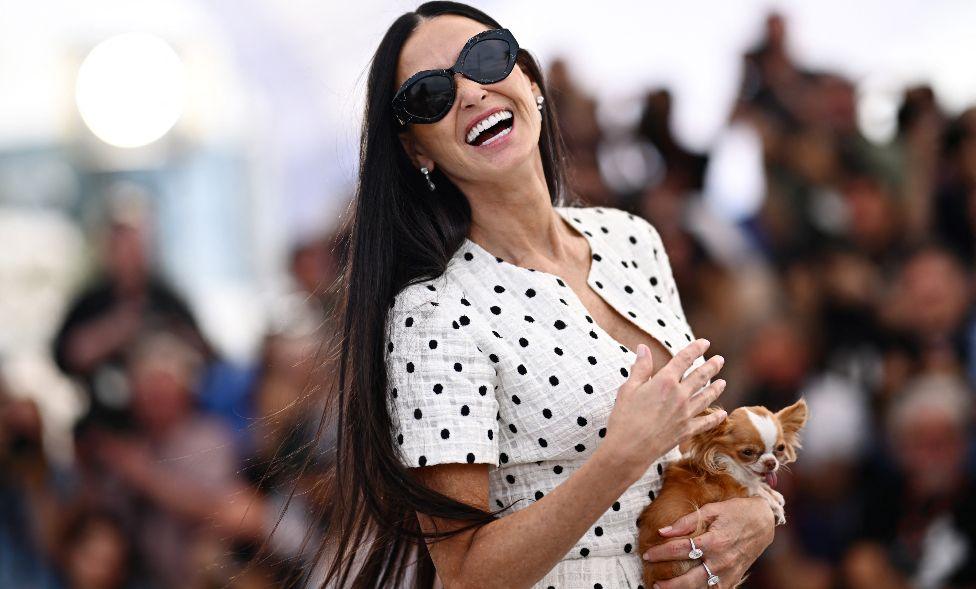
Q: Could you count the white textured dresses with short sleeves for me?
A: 1